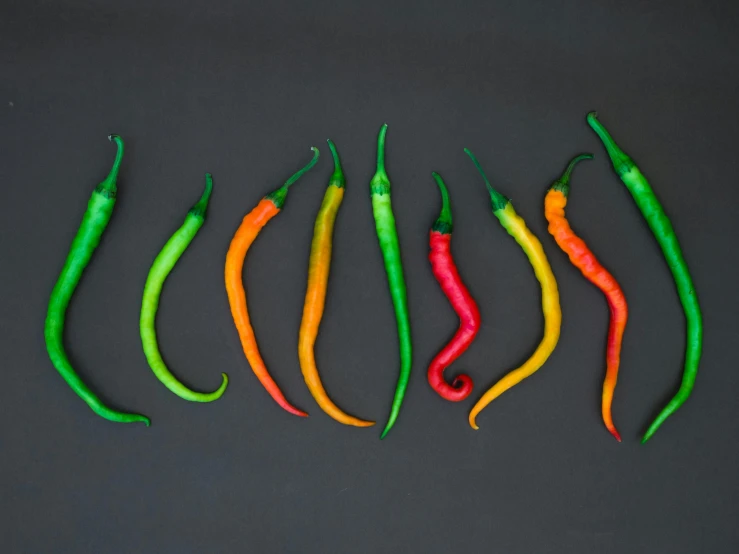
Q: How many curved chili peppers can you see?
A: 9